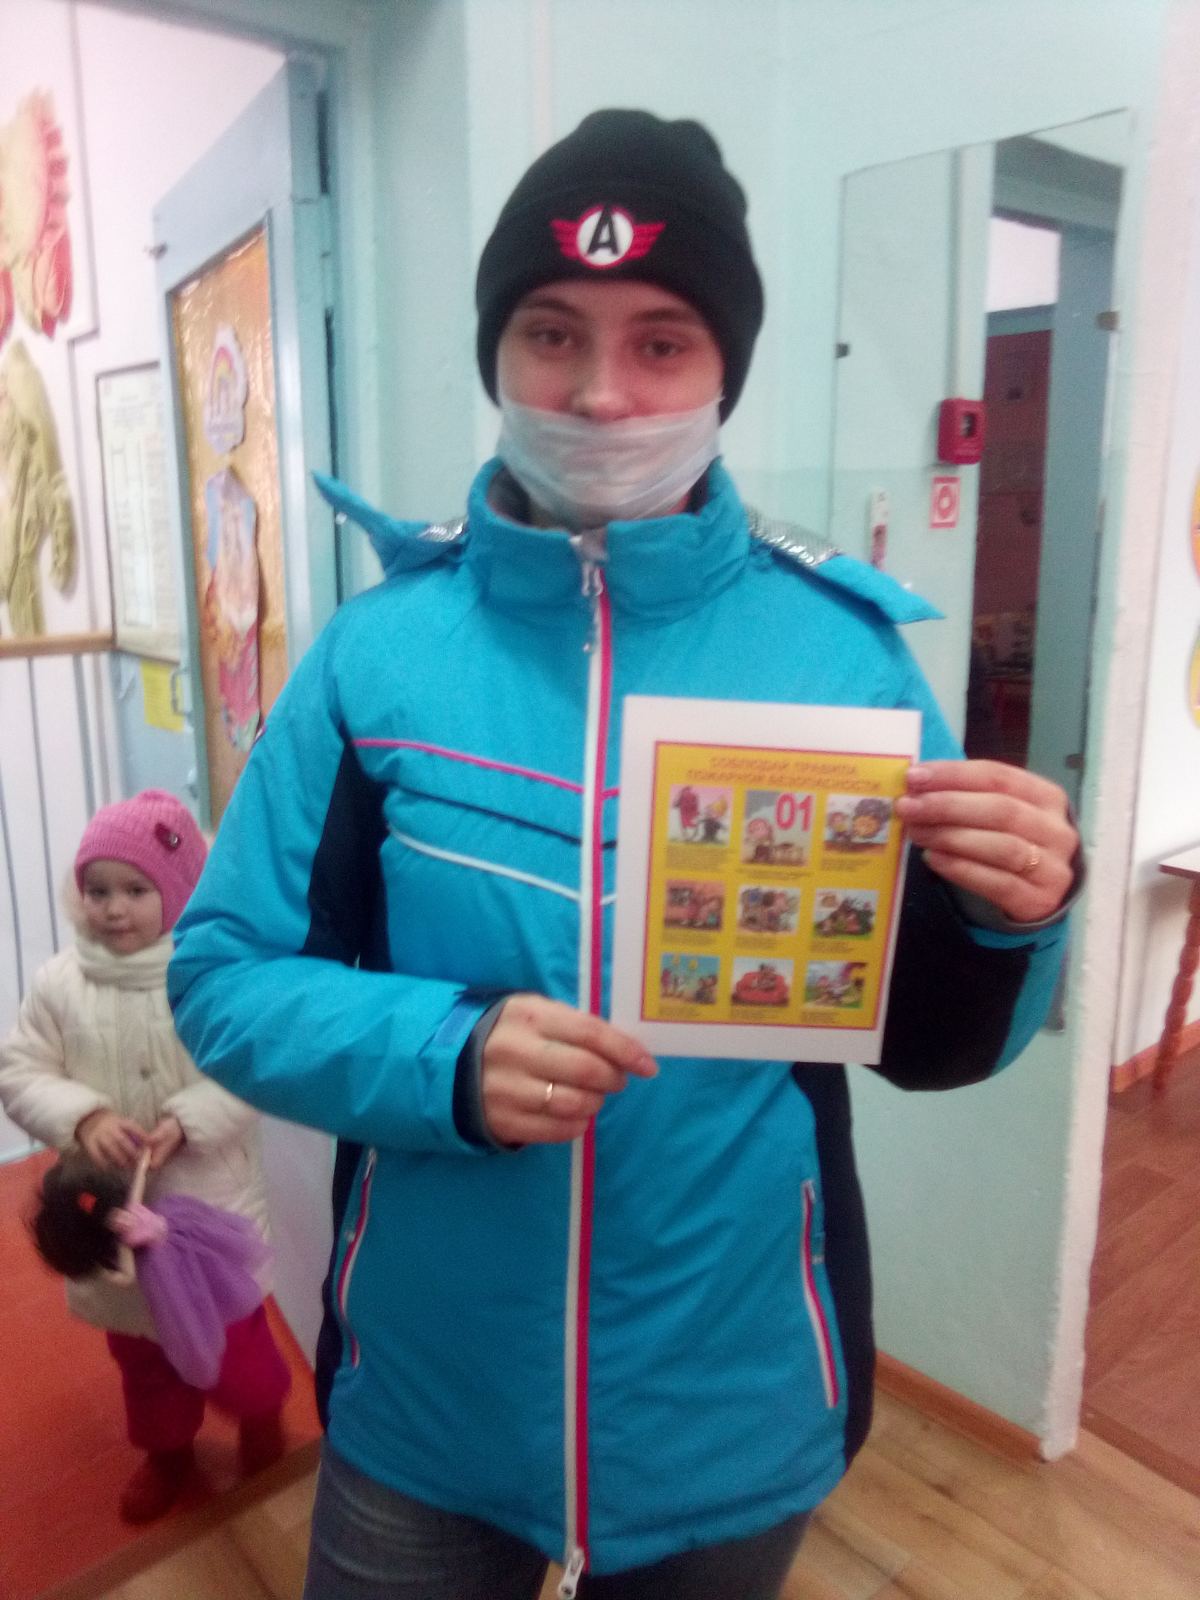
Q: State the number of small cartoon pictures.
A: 9